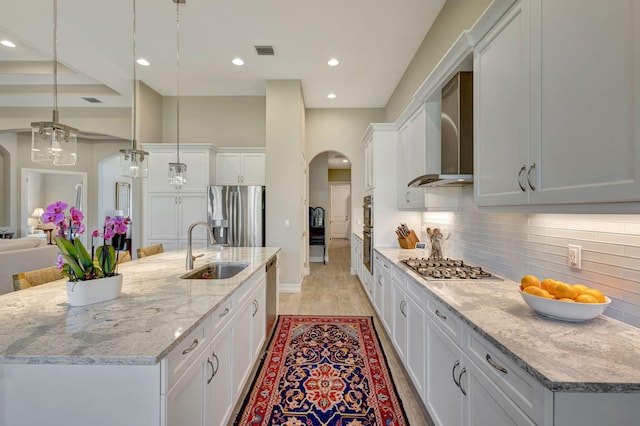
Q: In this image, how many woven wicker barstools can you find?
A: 3